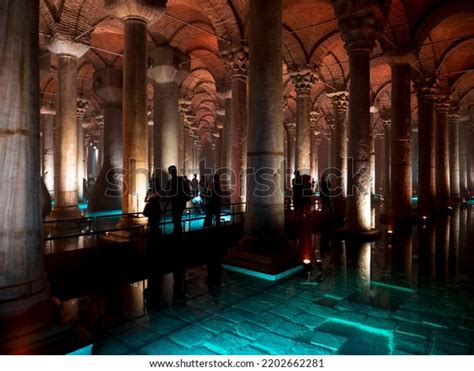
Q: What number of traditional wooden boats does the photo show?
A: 0